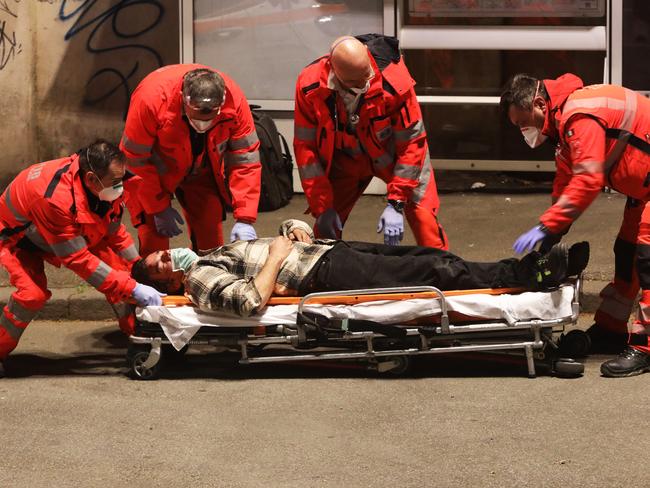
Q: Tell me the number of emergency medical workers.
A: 4